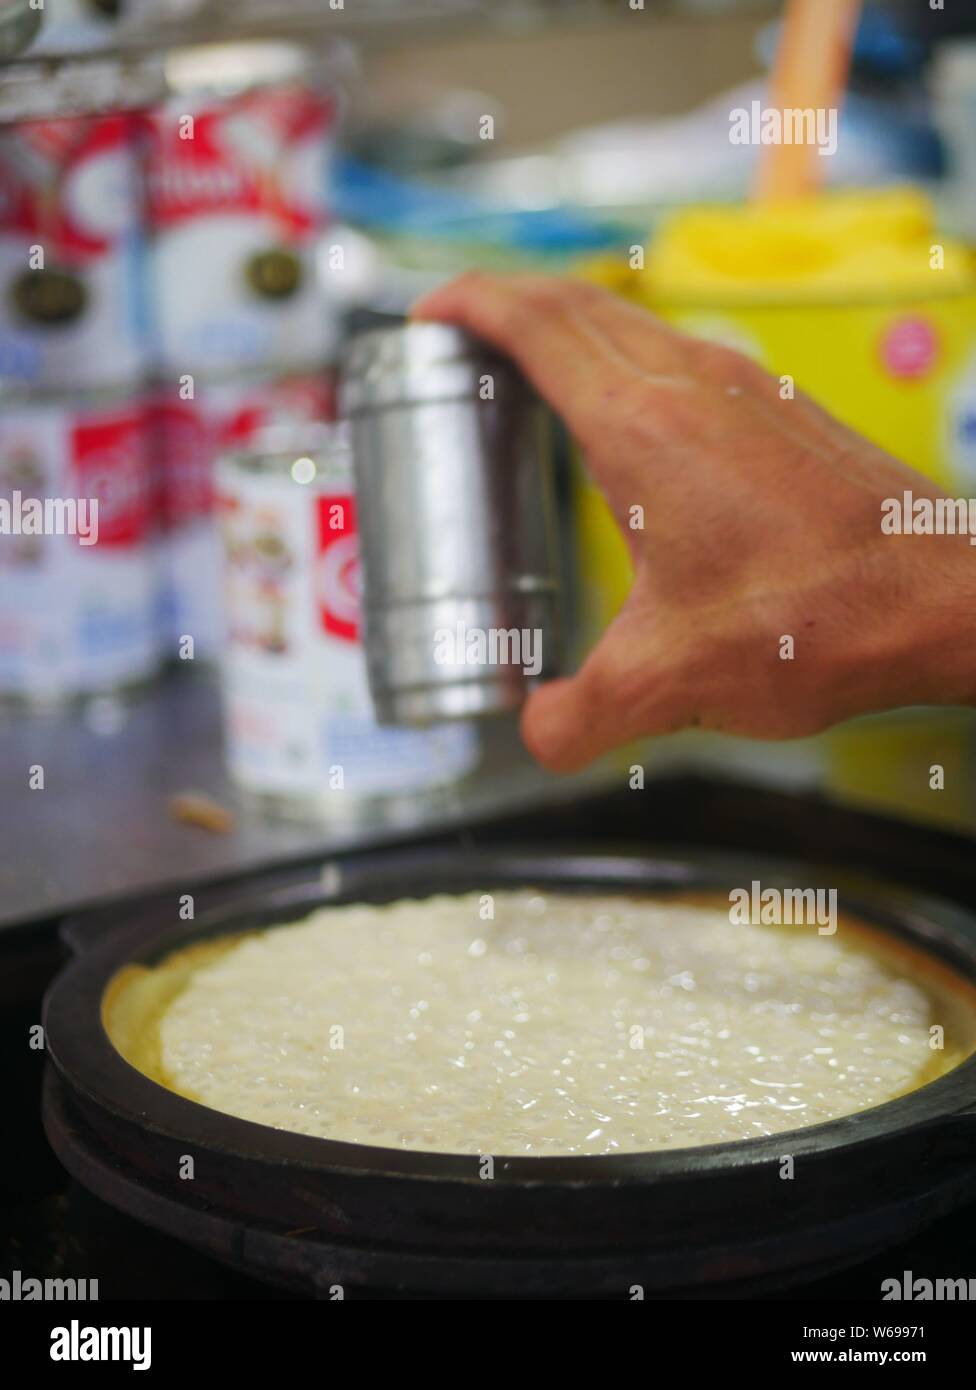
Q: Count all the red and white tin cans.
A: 5